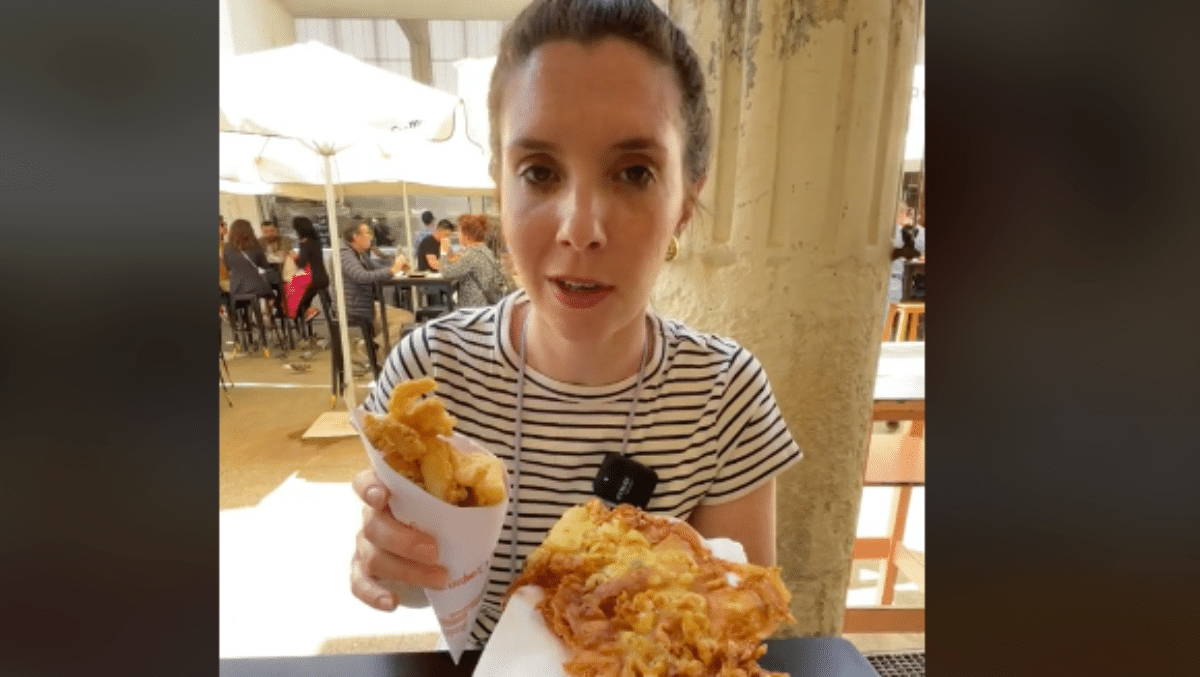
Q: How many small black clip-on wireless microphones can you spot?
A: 1